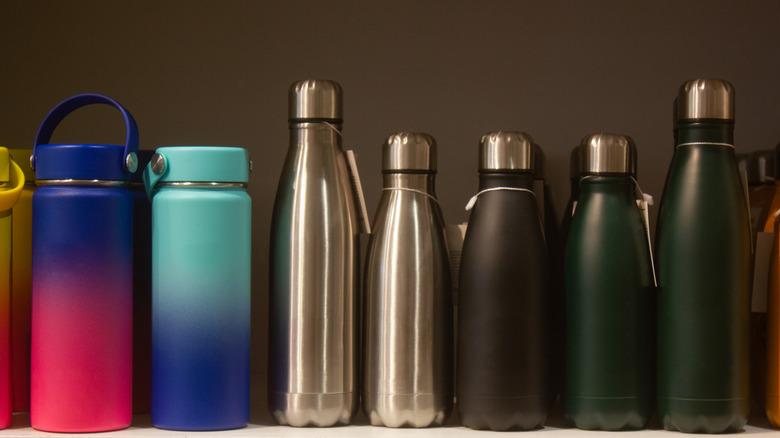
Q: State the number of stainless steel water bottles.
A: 2